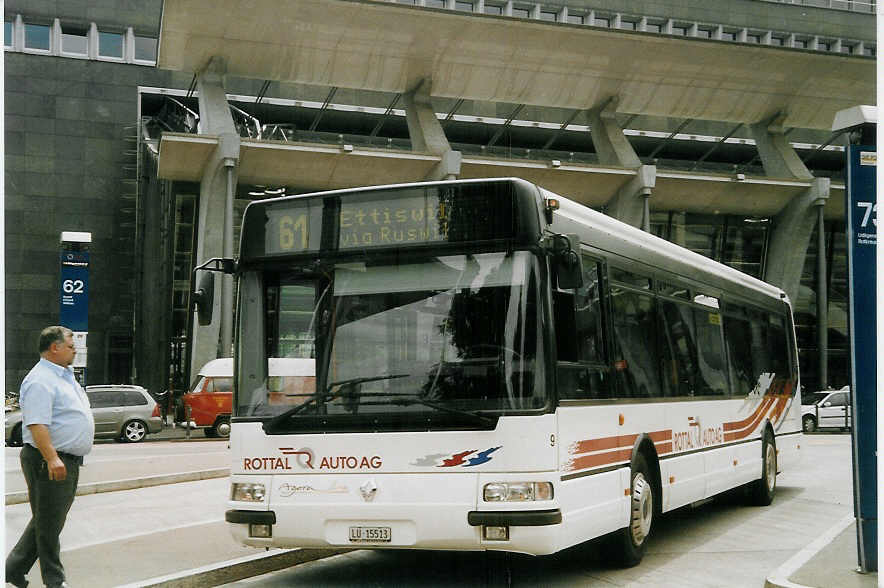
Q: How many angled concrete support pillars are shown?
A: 4